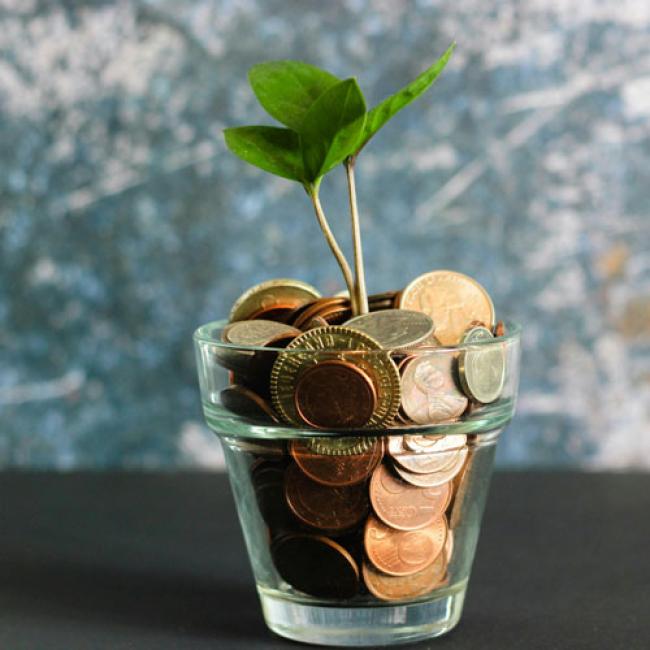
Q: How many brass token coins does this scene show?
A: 1